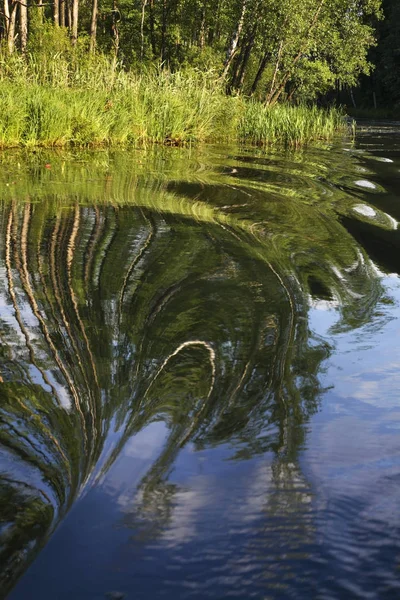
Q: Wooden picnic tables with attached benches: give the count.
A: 0